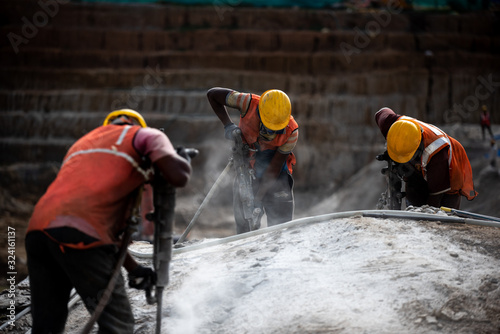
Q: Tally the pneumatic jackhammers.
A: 3